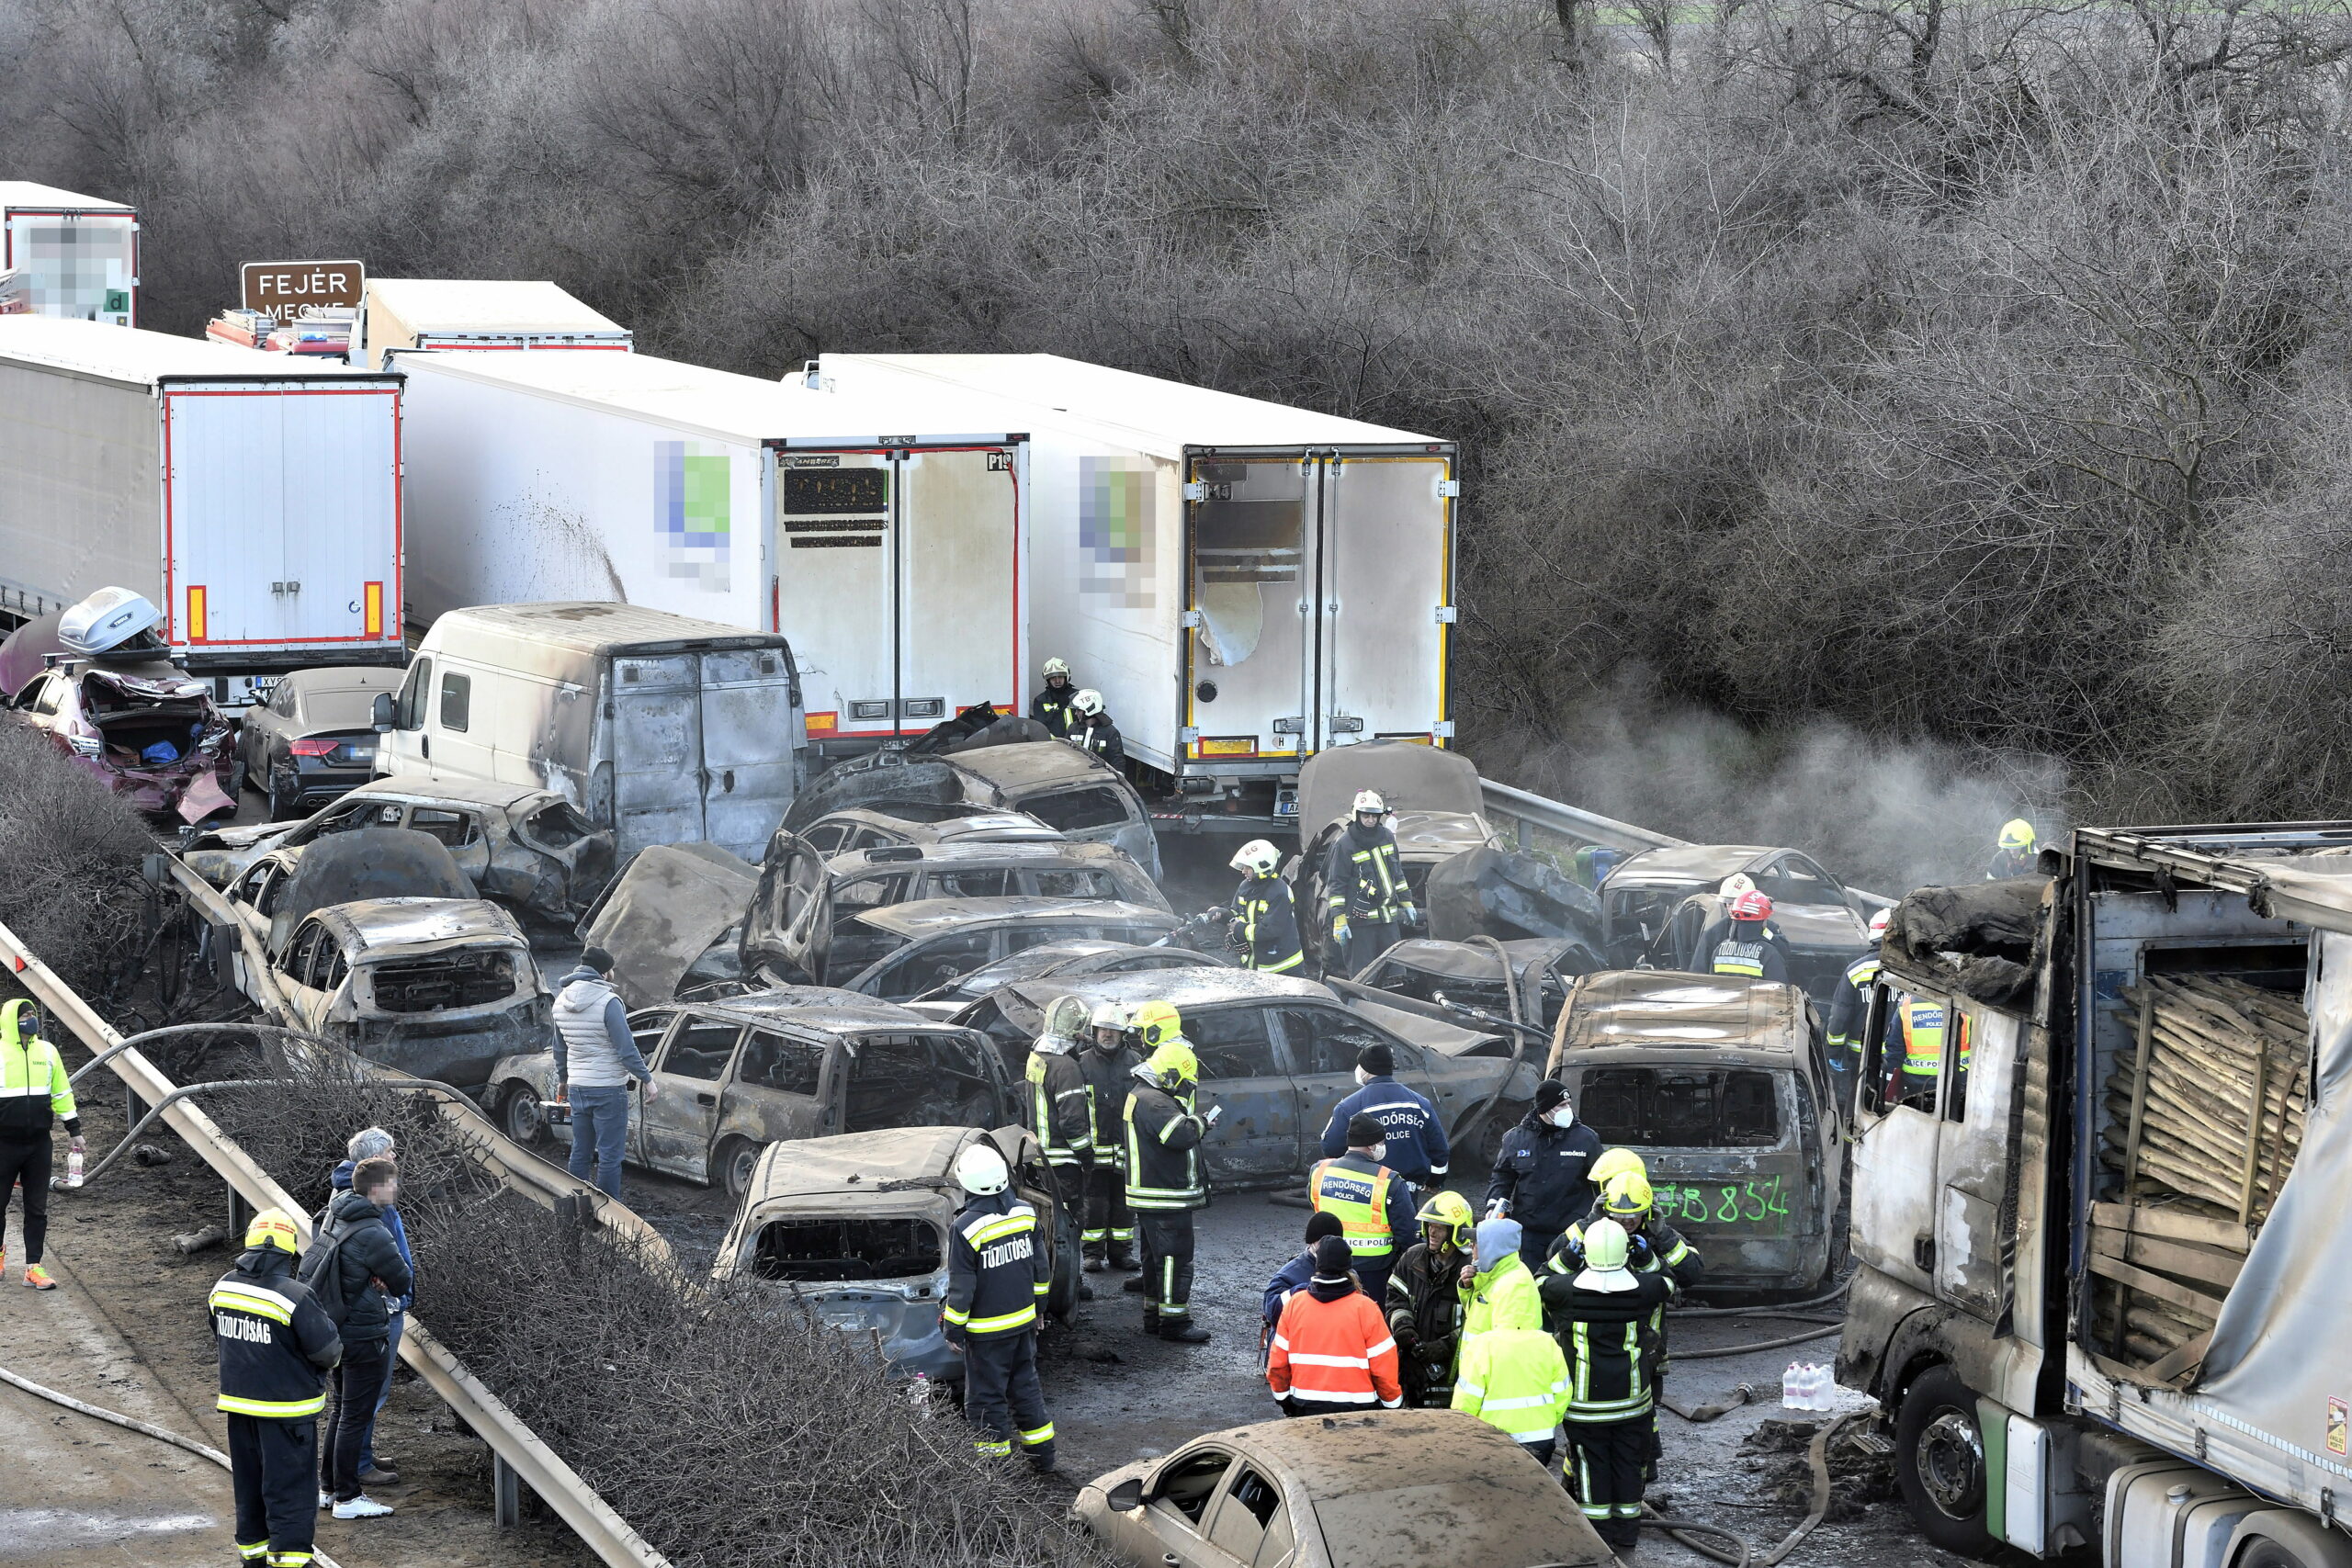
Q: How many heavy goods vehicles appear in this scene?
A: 6